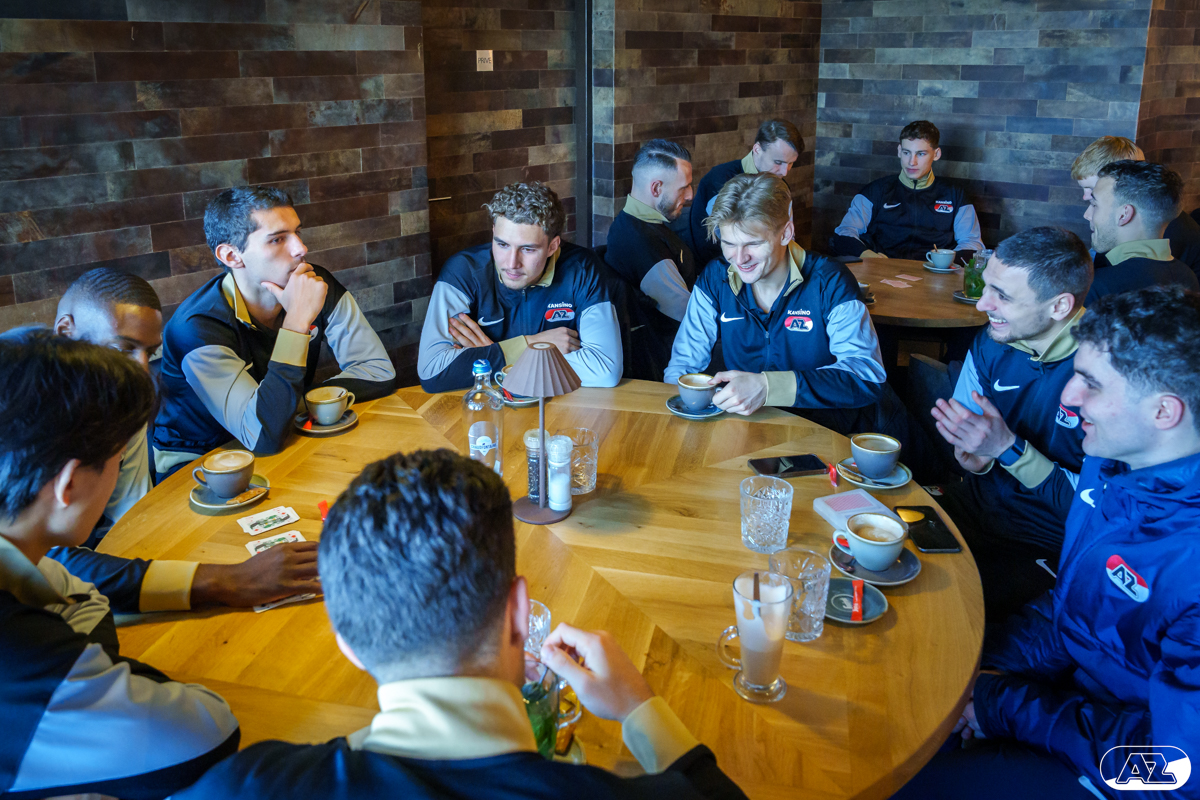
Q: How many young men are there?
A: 13